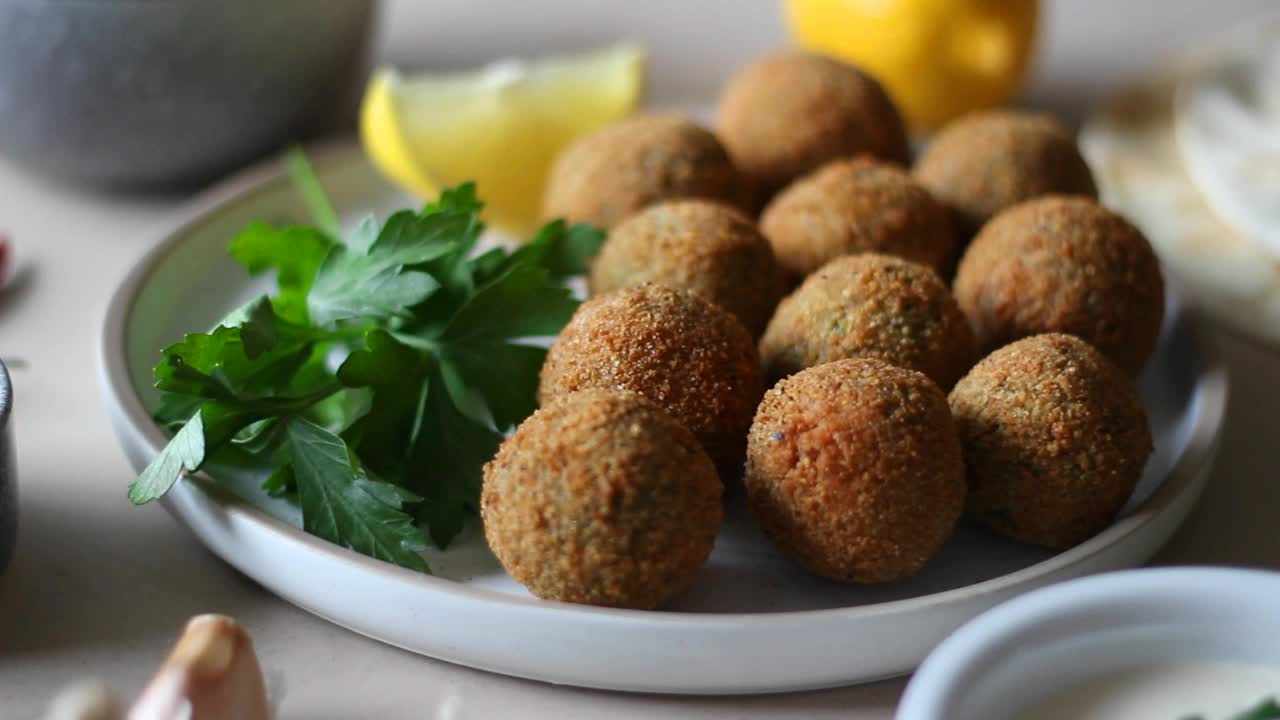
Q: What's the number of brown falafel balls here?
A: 11